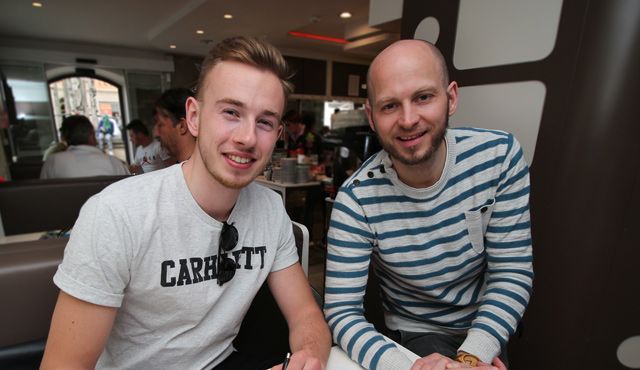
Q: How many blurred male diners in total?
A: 3